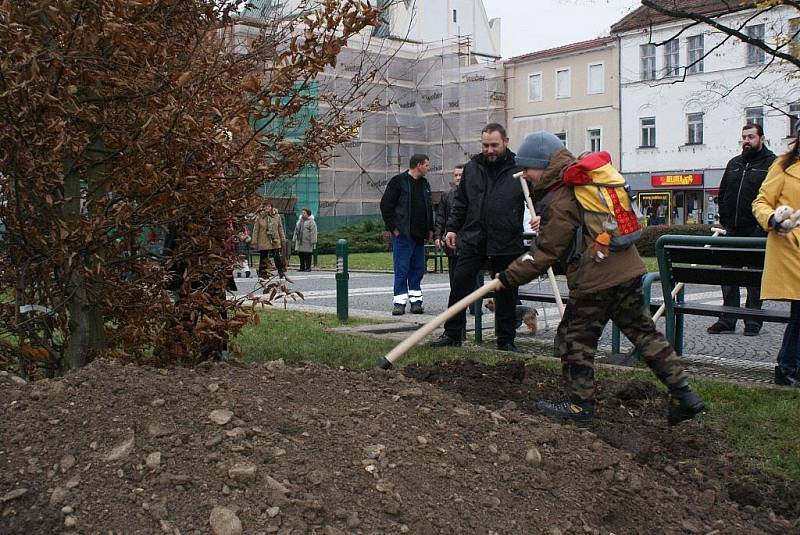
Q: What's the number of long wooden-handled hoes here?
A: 3